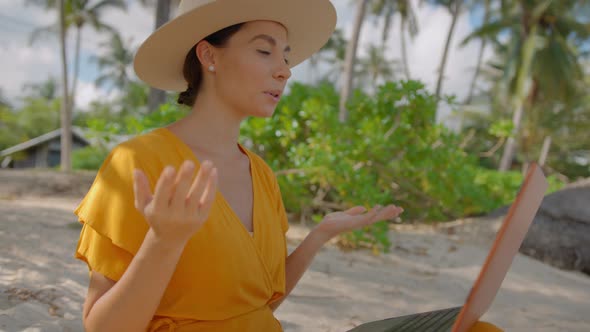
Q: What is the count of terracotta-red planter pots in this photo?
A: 0